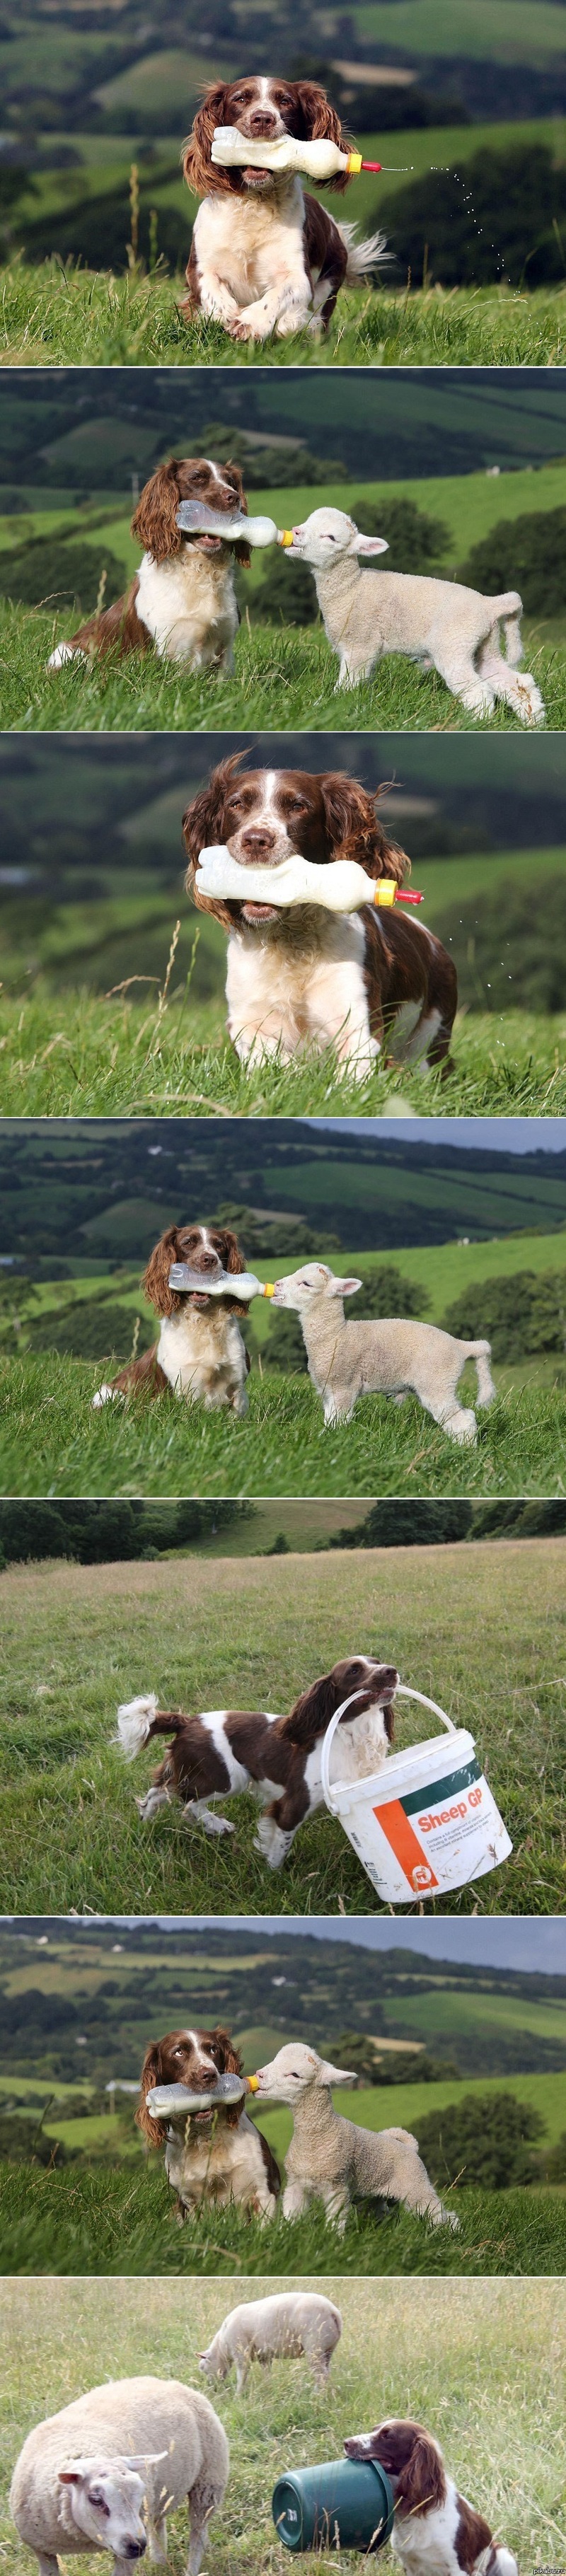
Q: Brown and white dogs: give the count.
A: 7